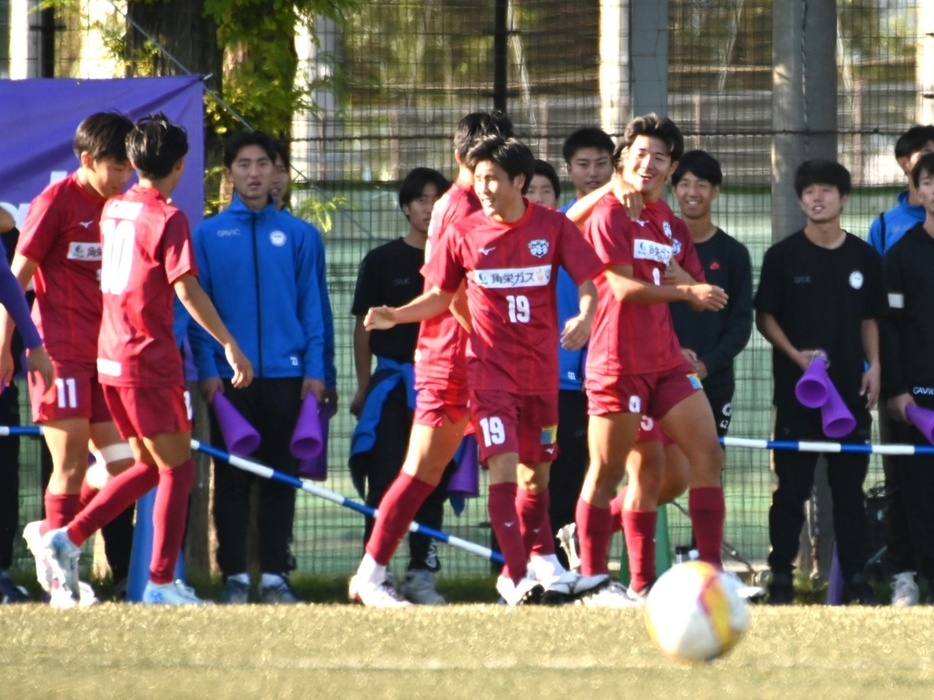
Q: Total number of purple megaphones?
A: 7